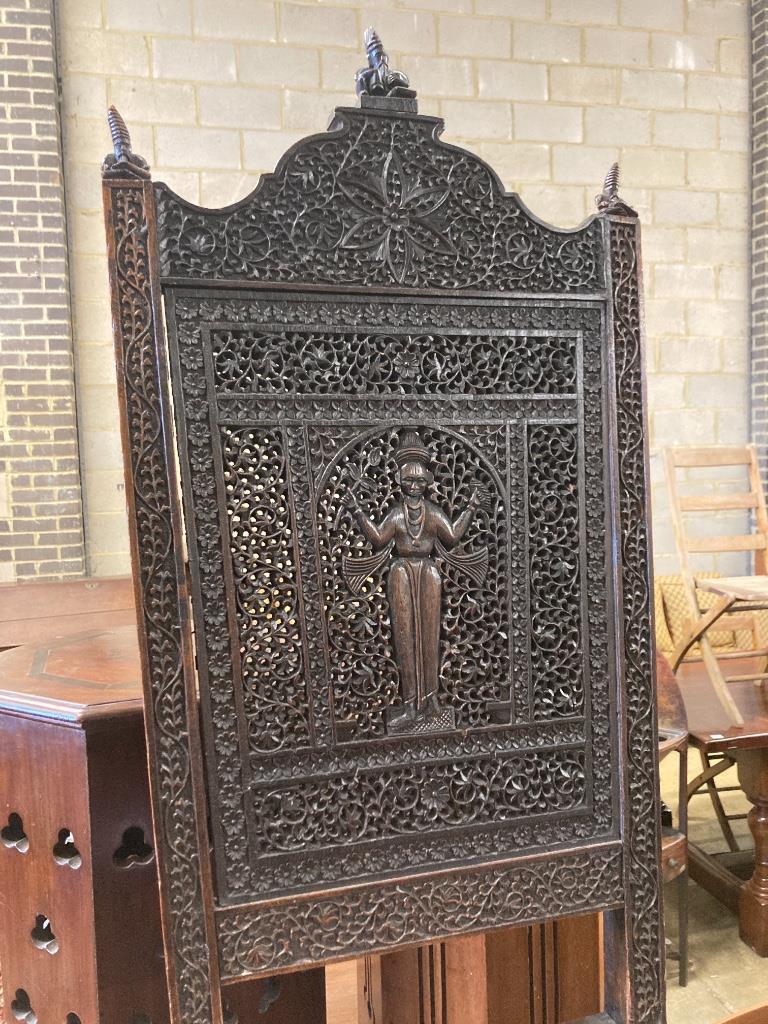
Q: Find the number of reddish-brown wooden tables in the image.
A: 2